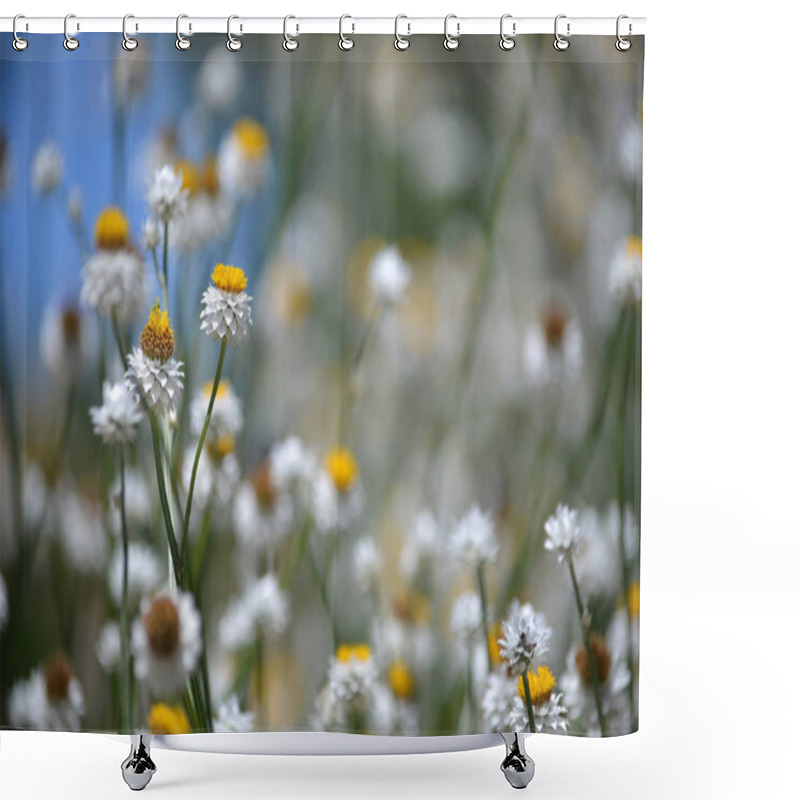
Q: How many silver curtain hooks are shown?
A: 12